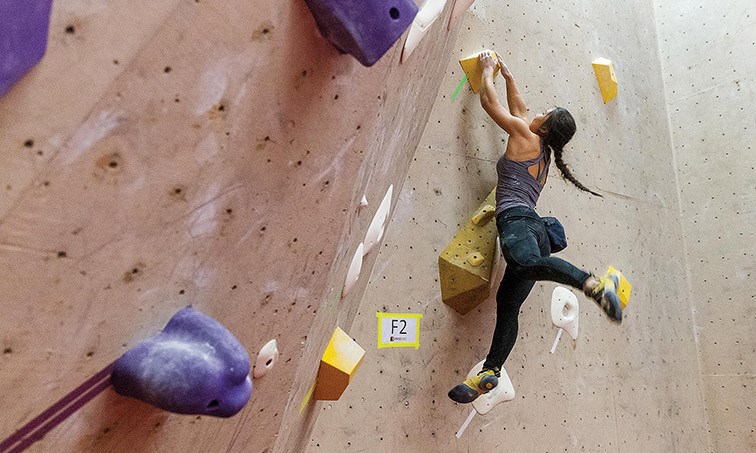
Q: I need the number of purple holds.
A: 3